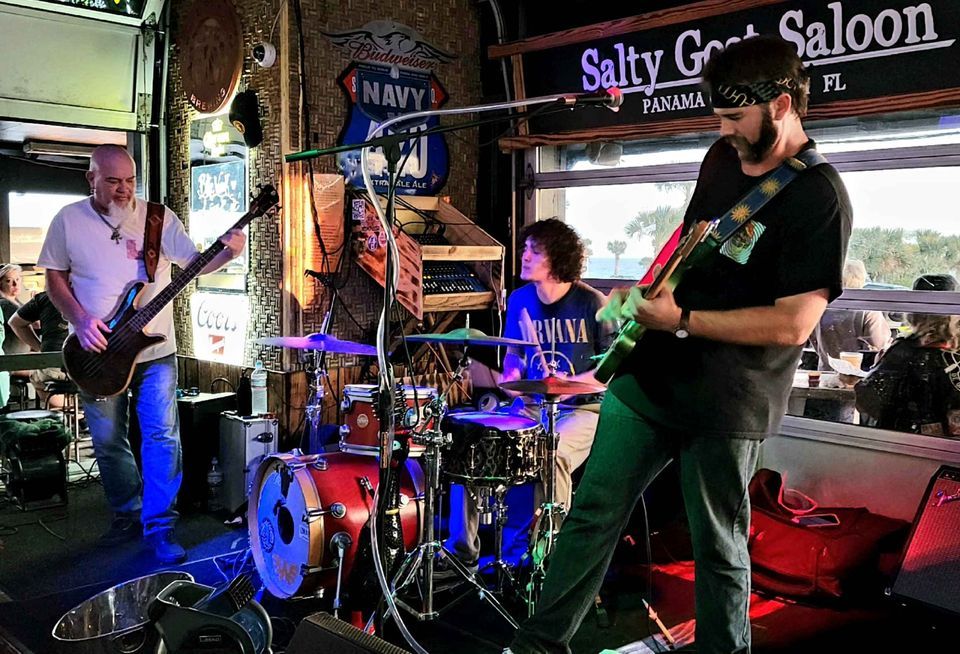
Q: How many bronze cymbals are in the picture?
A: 3